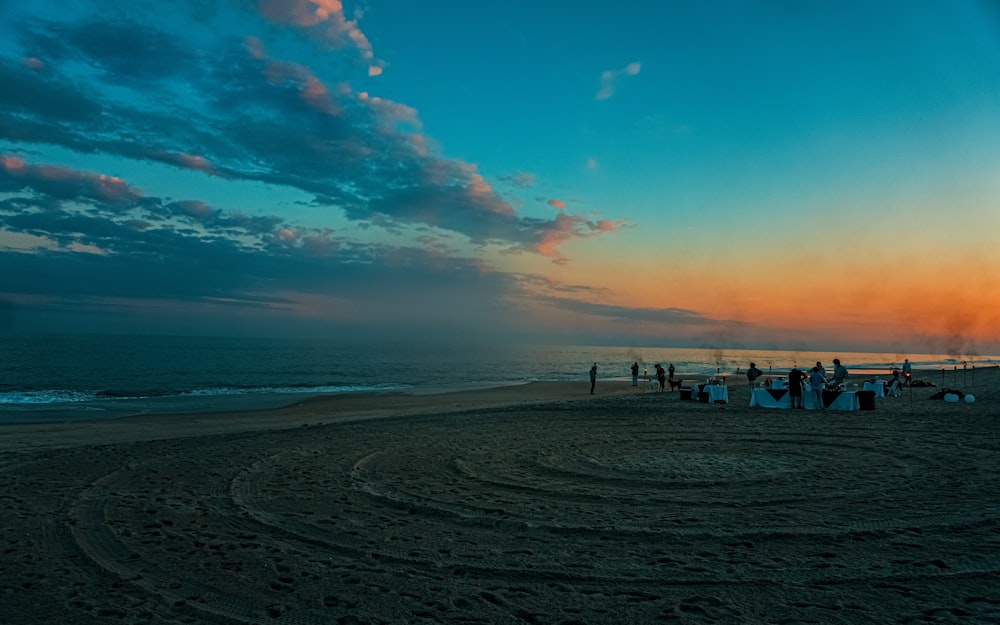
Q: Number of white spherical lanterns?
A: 3